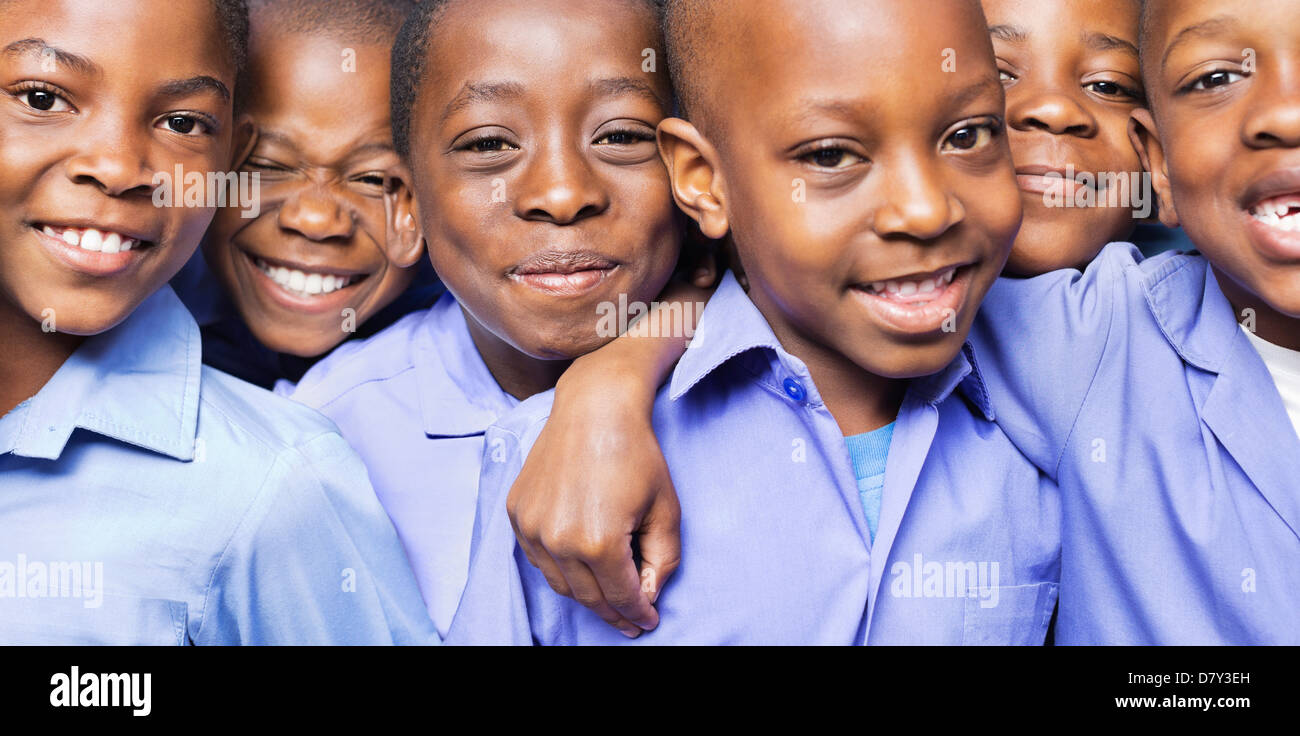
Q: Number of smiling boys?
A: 6